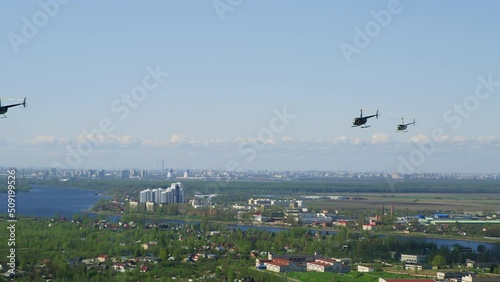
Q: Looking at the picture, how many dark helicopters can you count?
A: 3